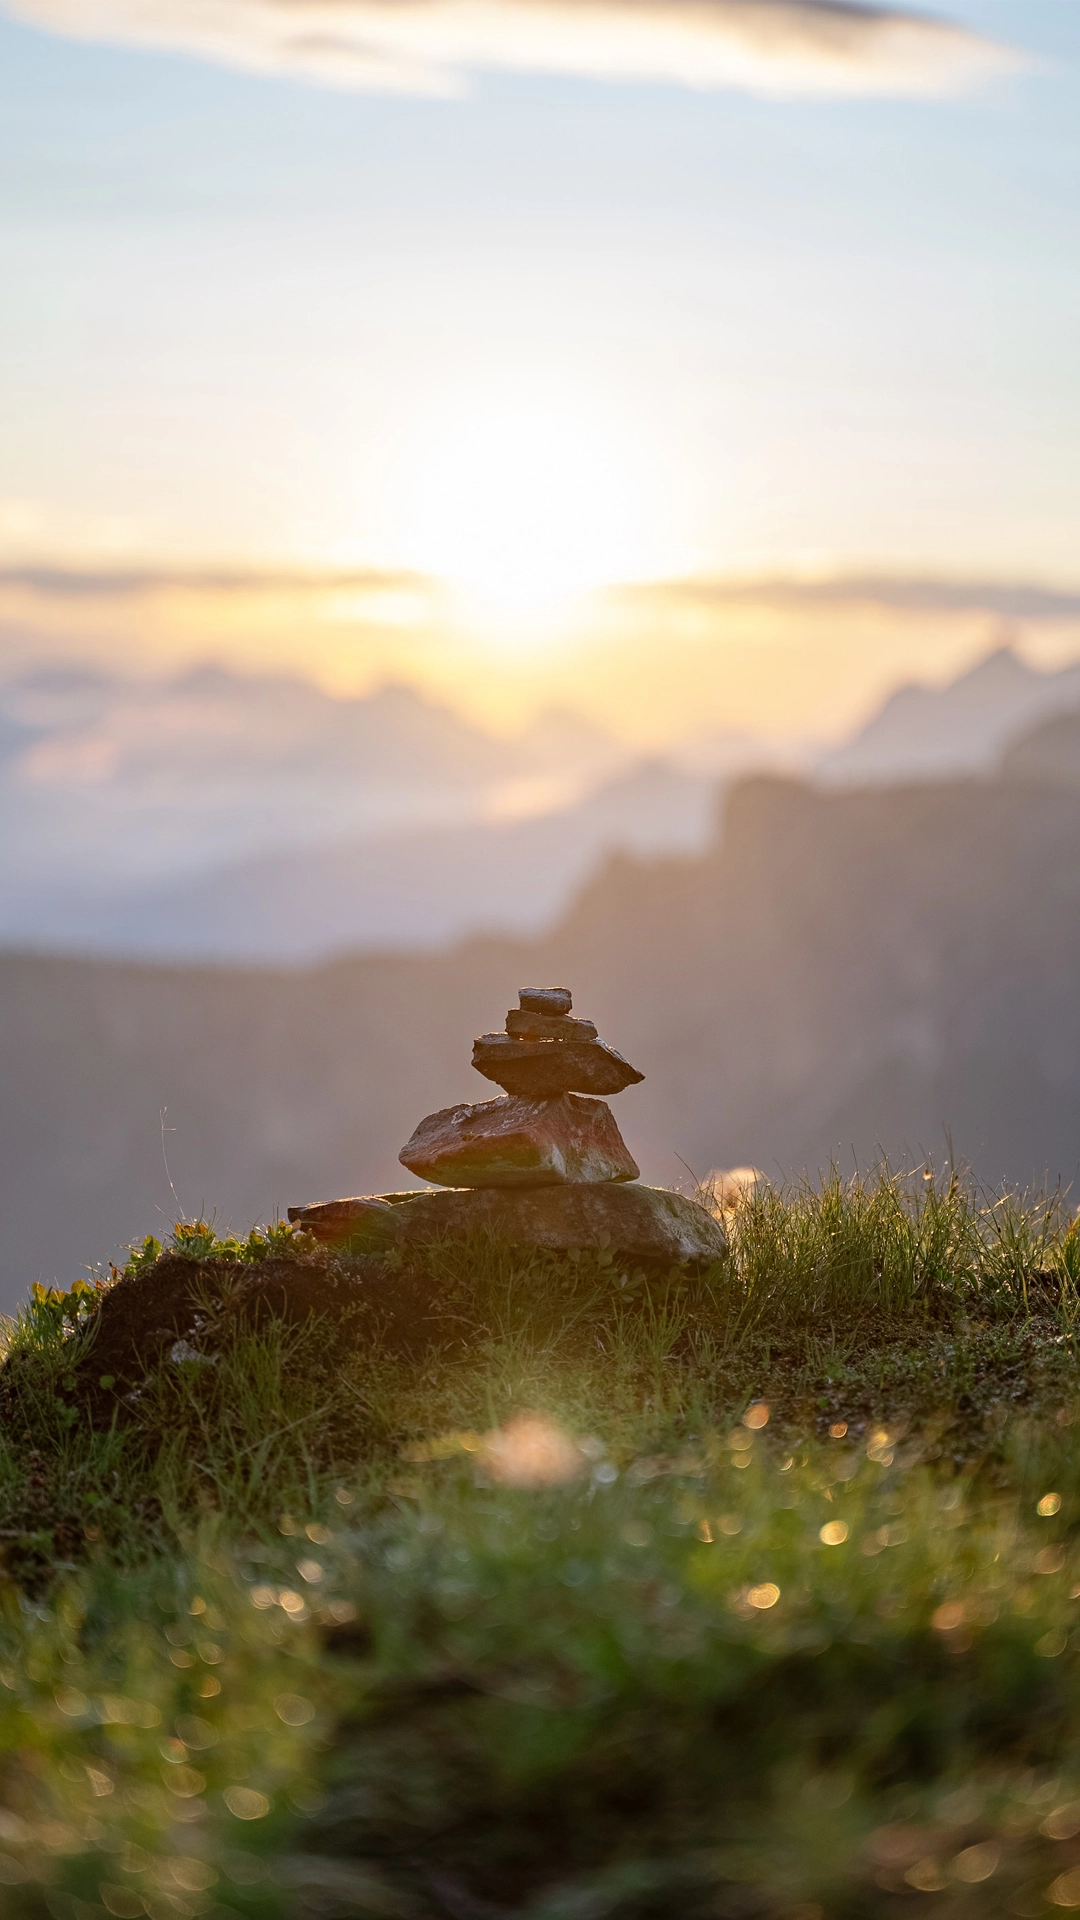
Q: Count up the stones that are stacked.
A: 5